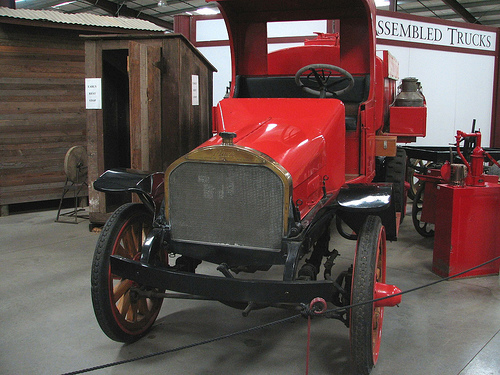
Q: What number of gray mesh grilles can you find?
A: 1